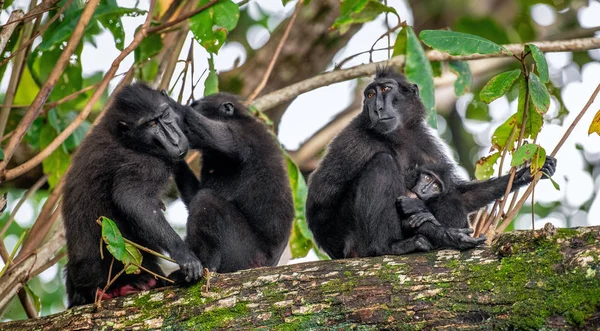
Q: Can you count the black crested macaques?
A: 4